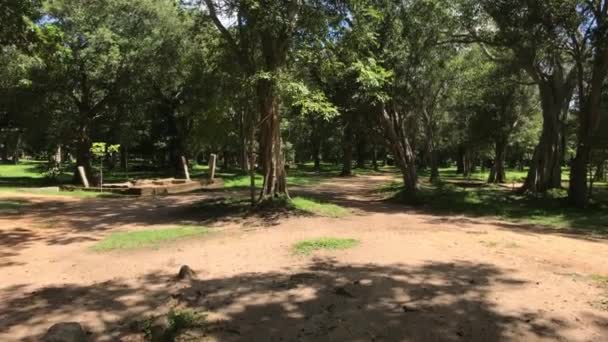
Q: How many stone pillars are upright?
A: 3